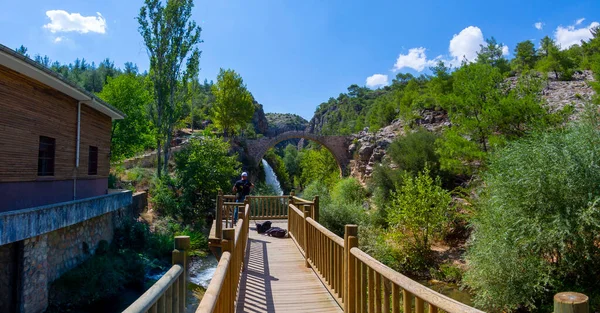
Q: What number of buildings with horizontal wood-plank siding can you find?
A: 1